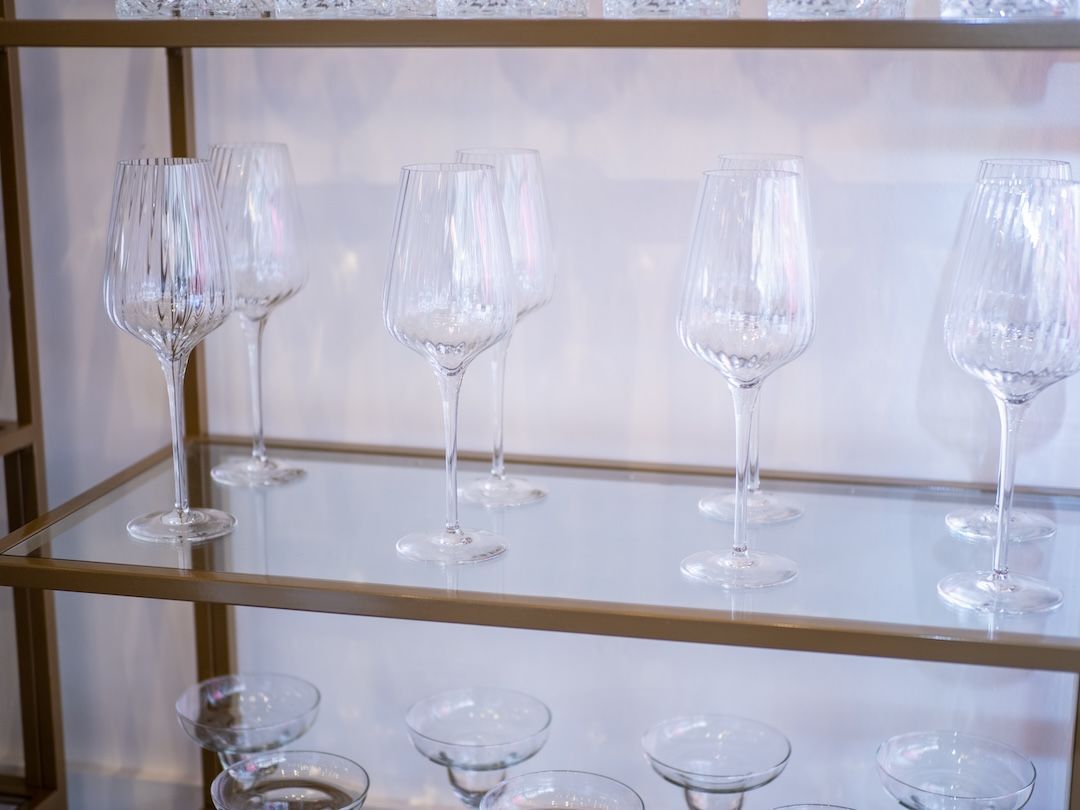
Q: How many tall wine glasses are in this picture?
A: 8